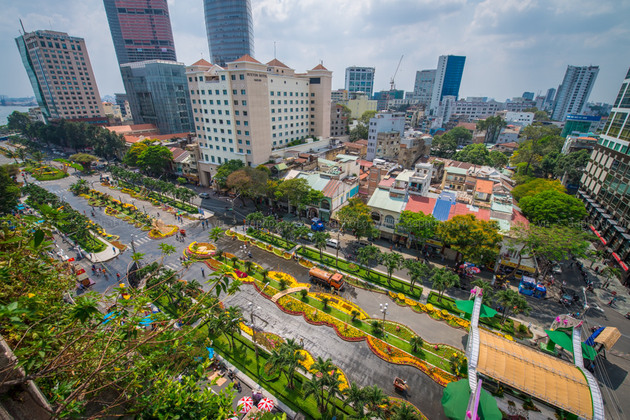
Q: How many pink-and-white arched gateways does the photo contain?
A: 2